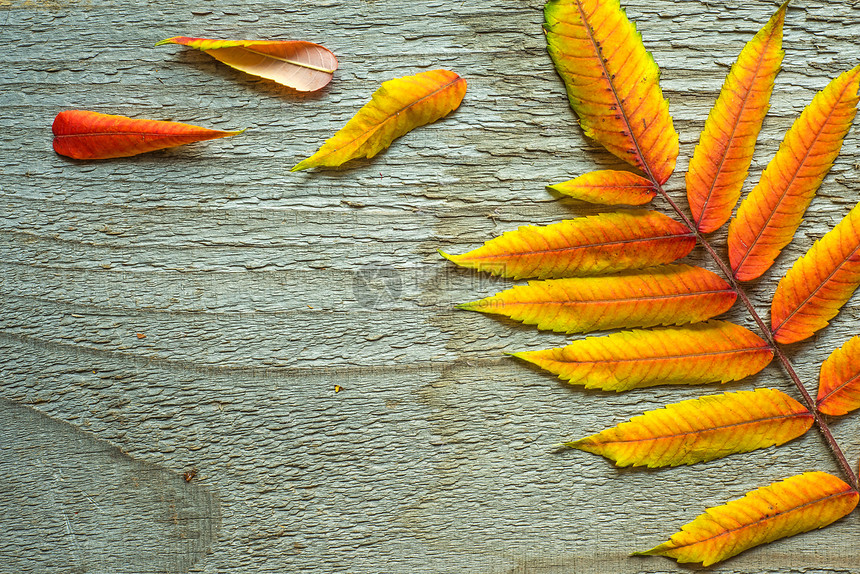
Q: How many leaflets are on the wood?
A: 14